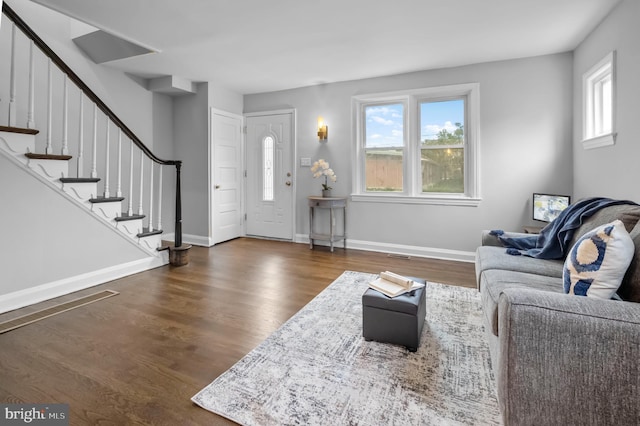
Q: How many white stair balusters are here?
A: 12